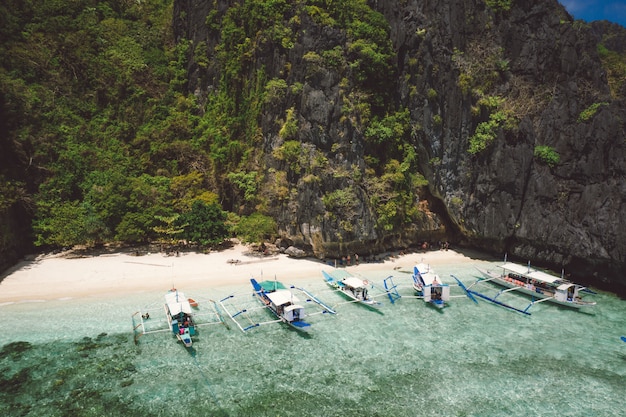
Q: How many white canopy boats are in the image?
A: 5